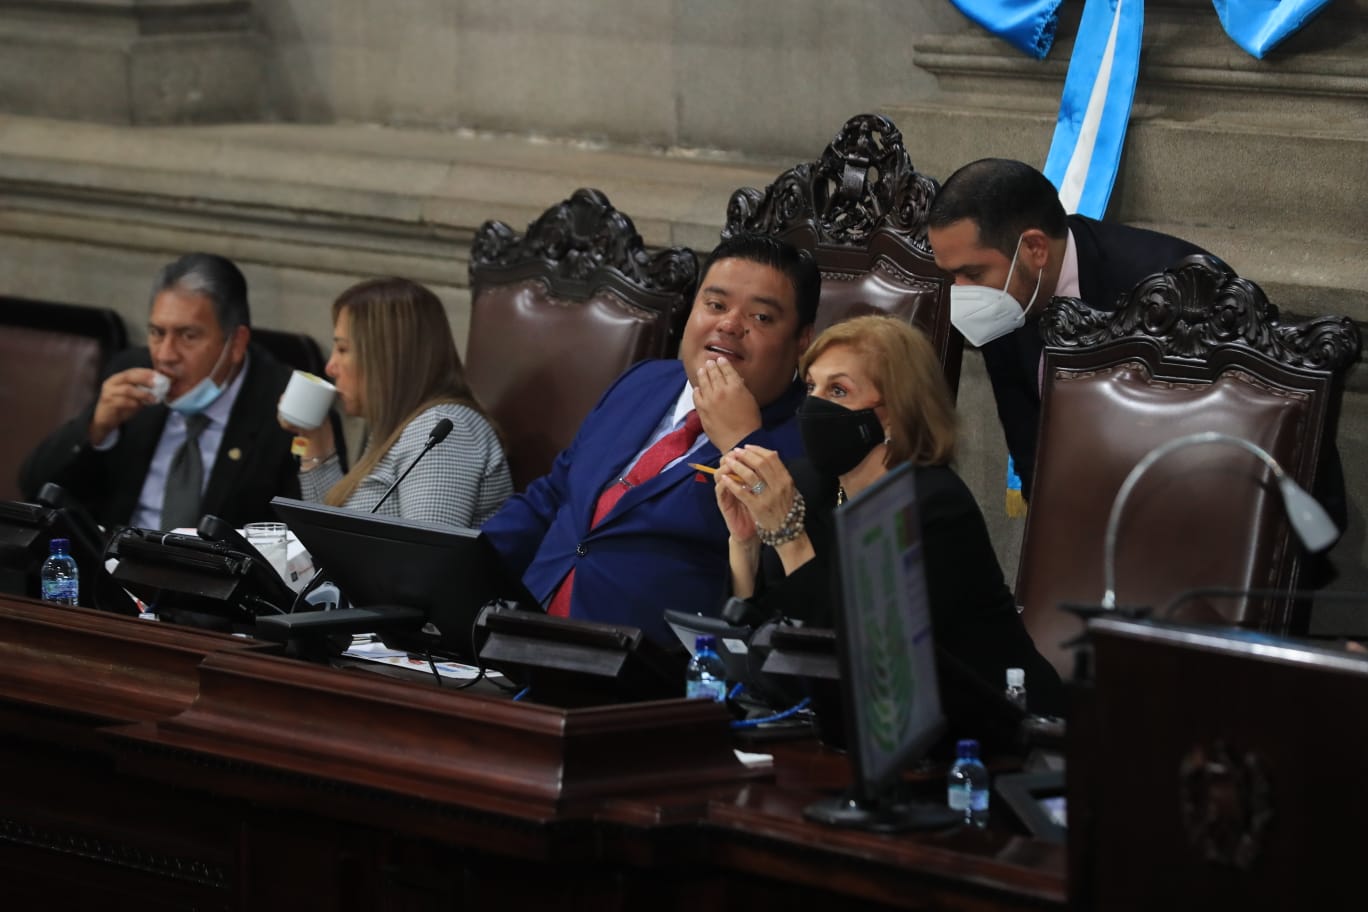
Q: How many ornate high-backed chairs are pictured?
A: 3